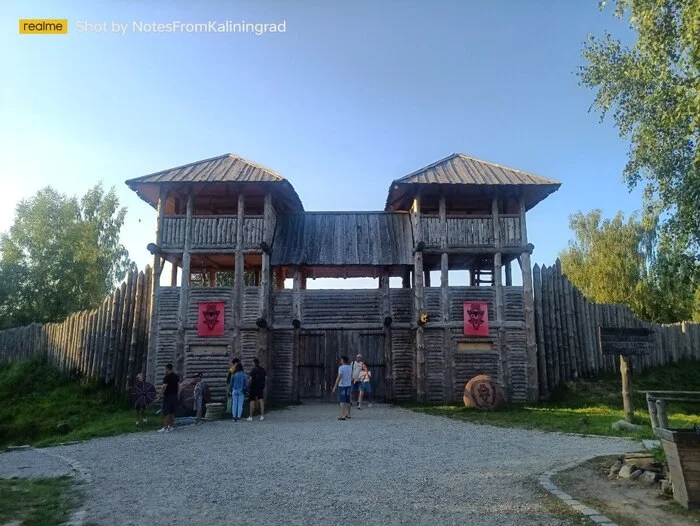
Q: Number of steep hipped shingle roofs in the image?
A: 2